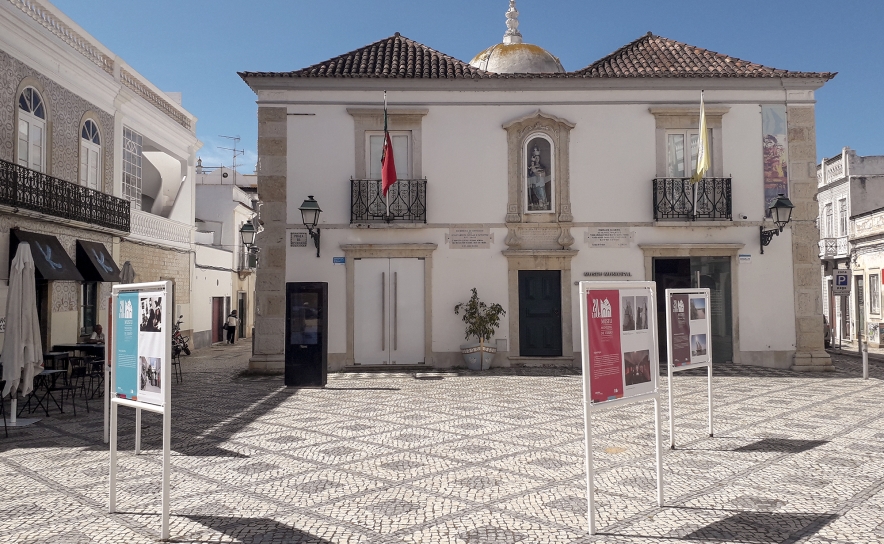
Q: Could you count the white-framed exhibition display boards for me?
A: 4